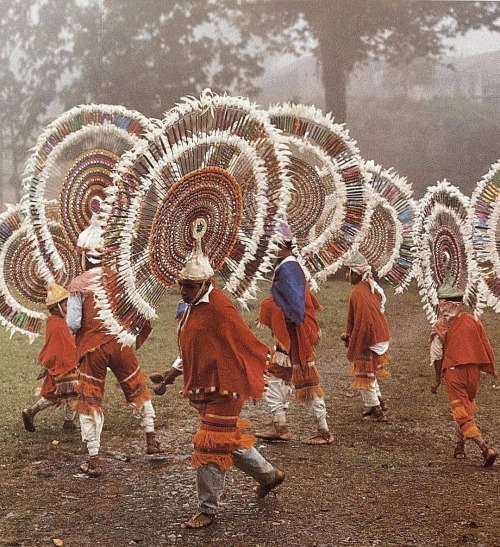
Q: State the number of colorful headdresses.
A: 7